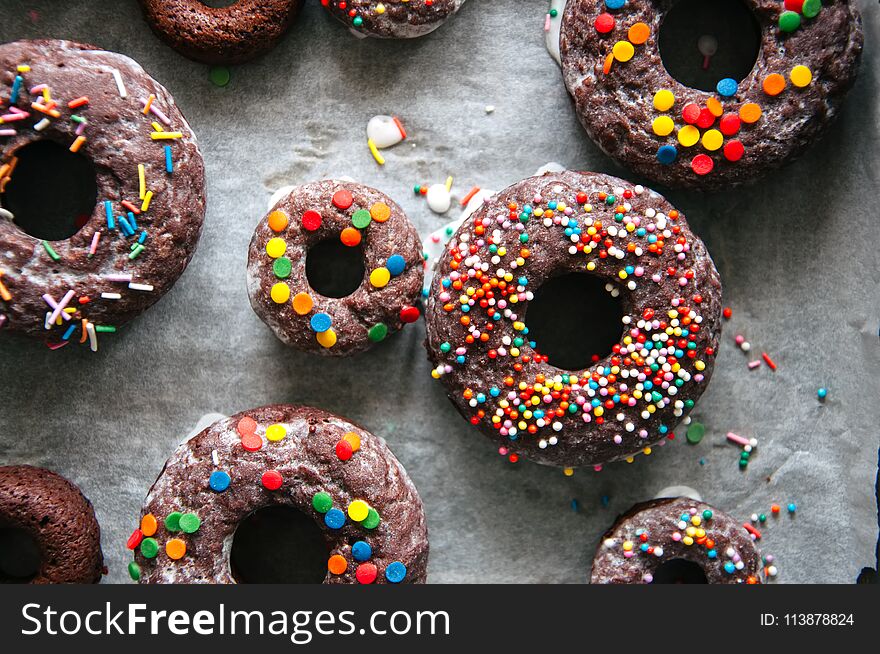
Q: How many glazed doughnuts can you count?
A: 7